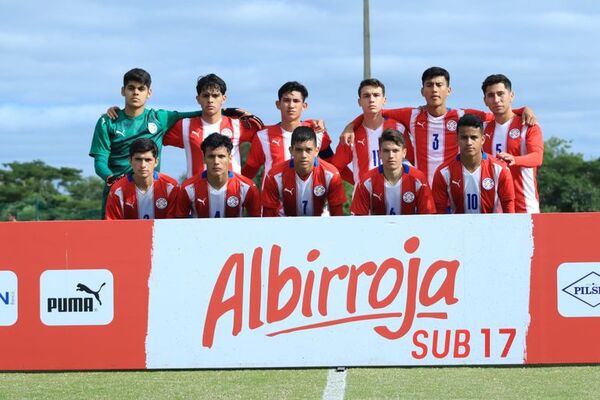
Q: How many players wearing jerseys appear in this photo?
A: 11